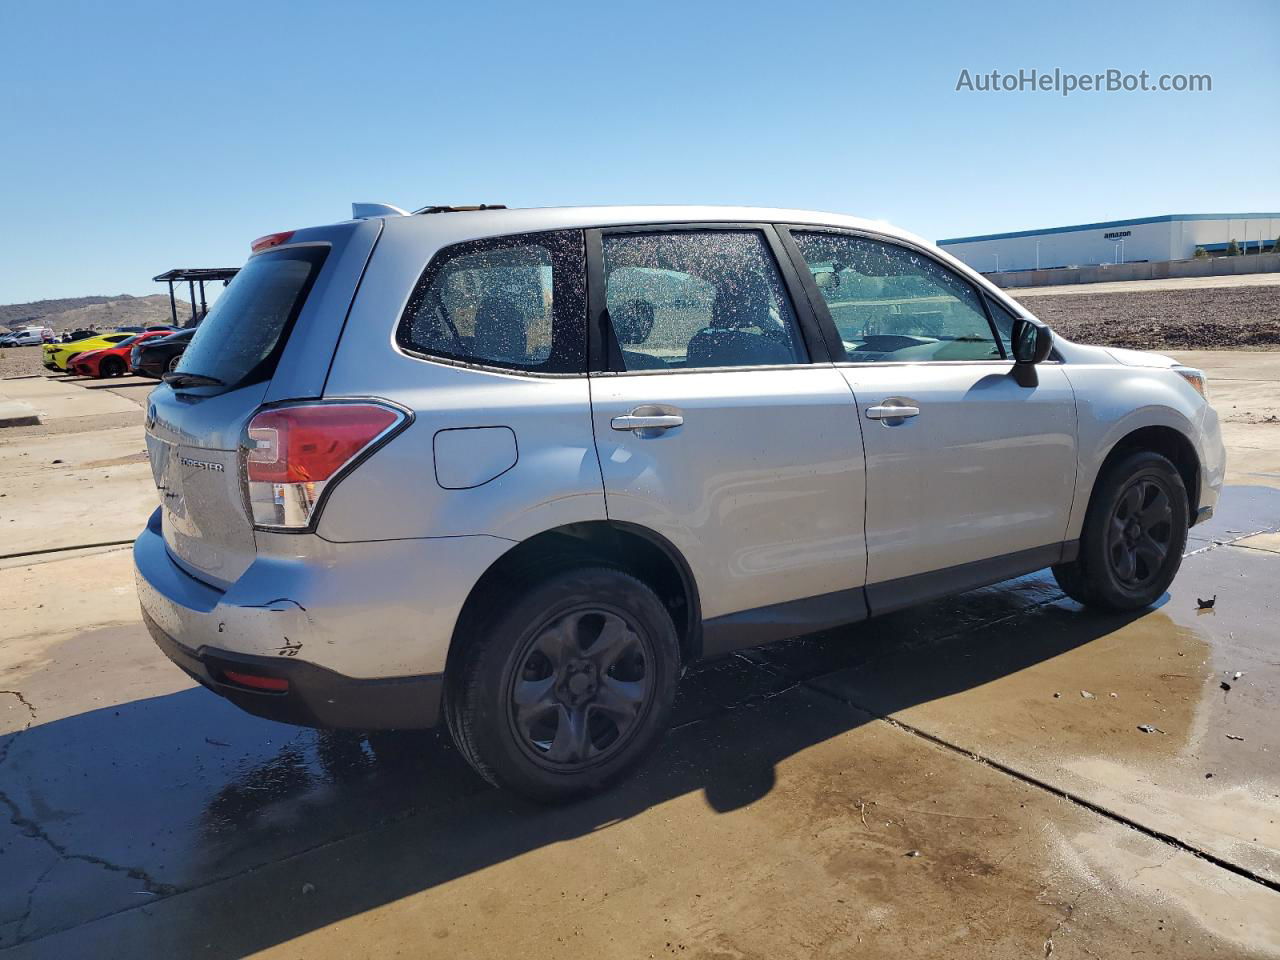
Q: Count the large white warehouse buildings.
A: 1